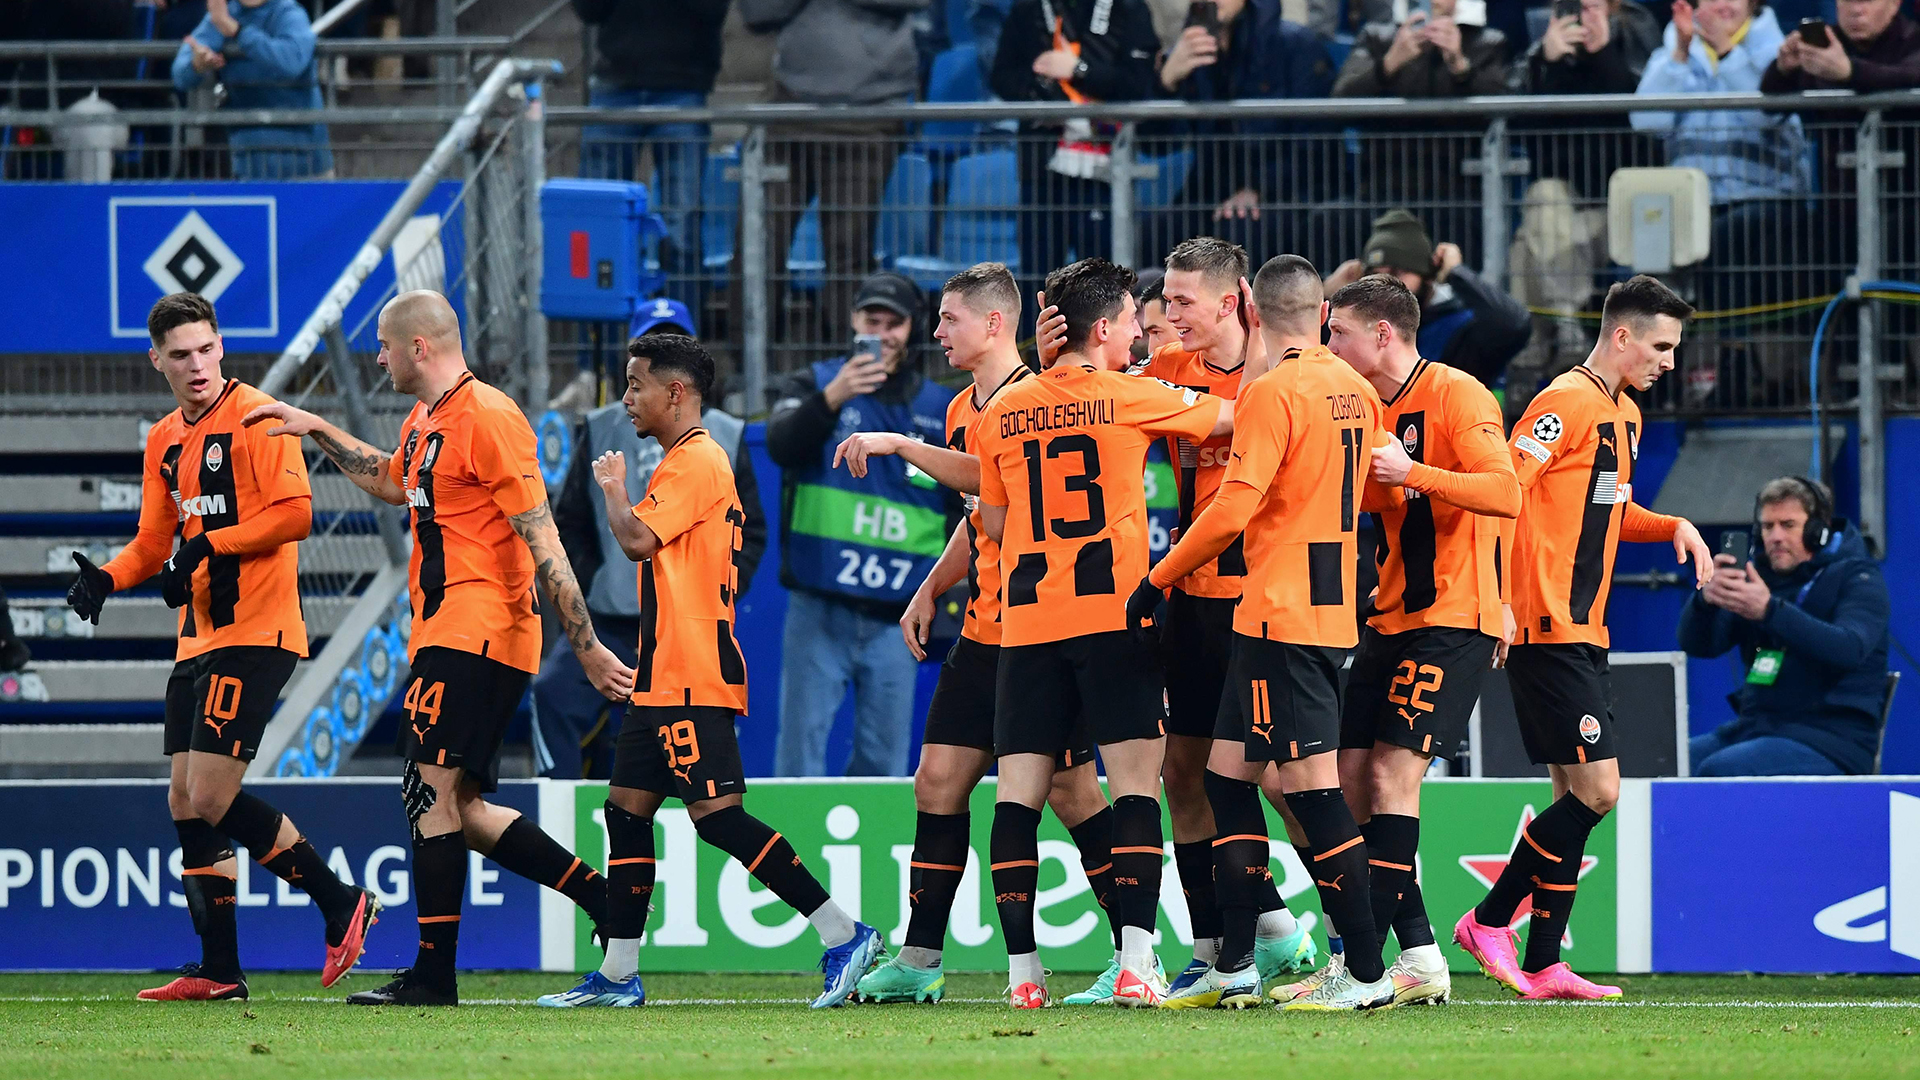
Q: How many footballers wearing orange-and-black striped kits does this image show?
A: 10